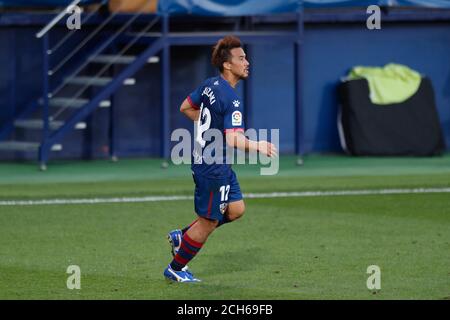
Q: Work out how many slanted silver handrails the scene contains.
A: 5